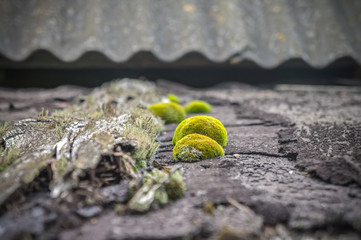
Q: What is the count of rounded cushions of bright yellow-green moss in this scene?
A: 5